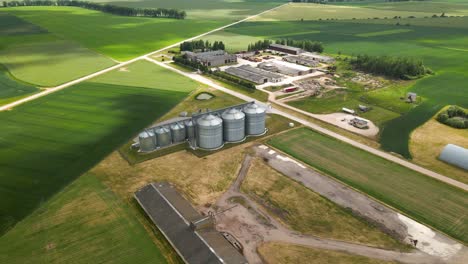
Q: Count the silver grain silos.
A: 7